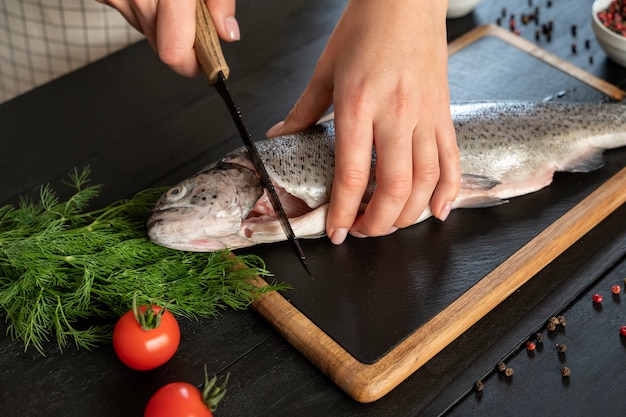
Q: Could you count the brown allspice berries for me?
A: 9